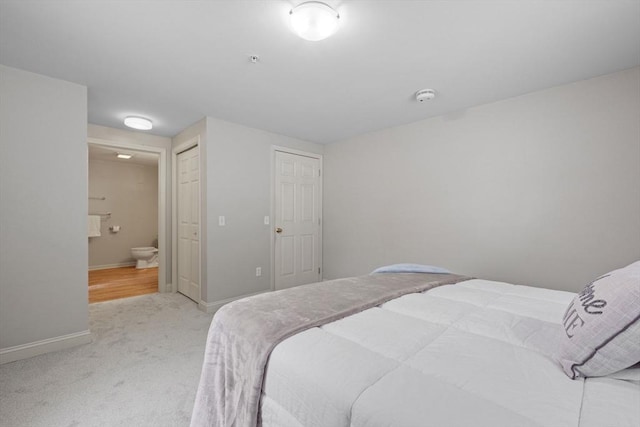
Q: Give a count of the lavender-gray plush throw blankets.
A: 1